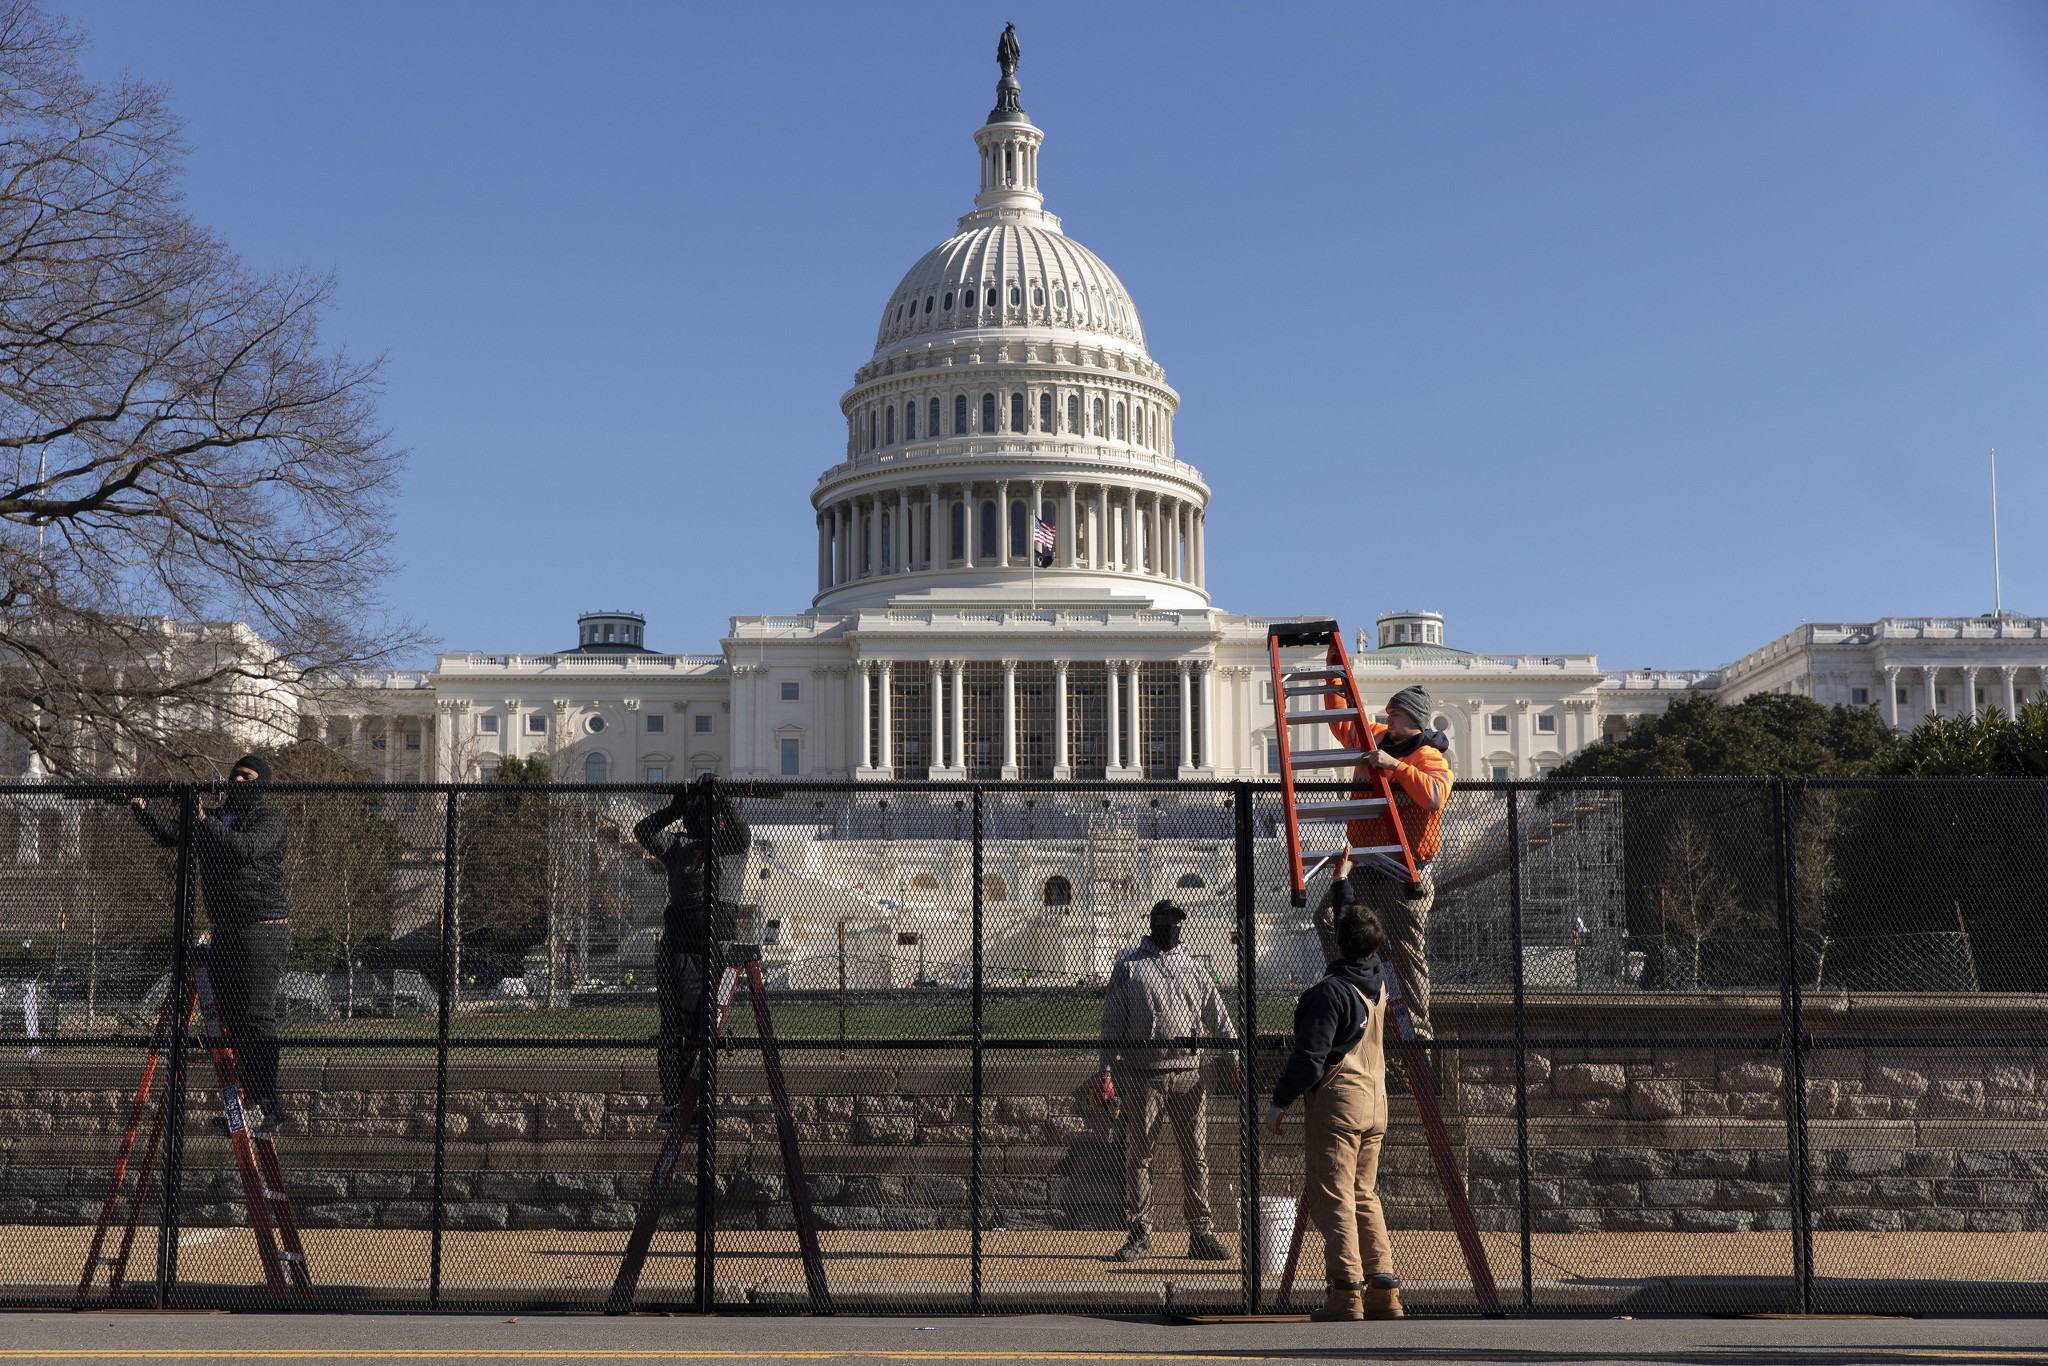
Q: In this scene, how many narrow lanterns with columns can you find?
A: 1